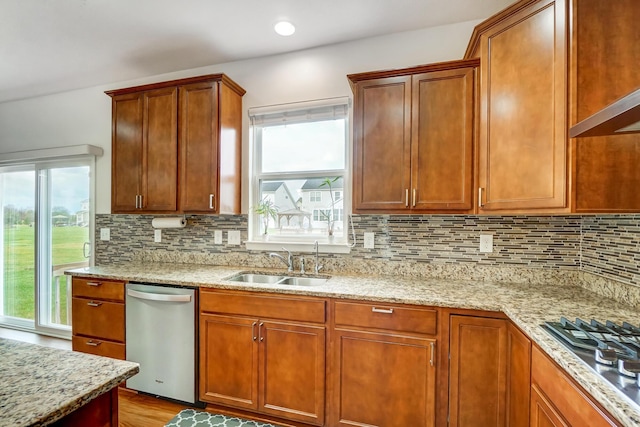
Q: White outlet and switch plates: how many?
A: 6